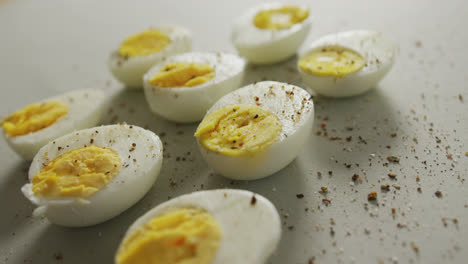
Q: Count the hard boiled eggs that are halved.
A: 8